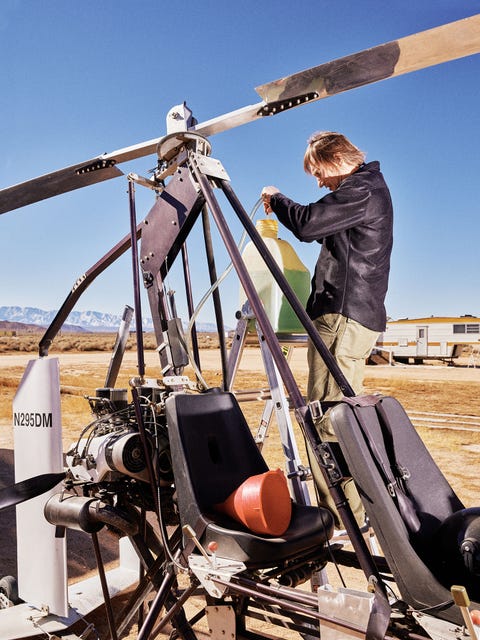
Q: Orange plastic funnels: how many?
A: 1